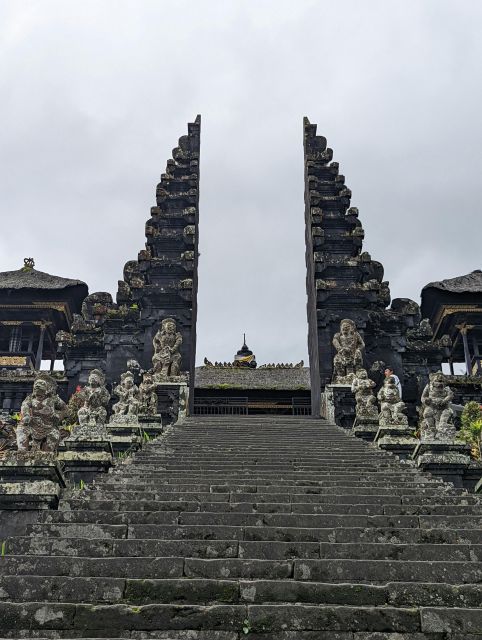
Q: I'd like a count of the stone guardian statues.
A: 9